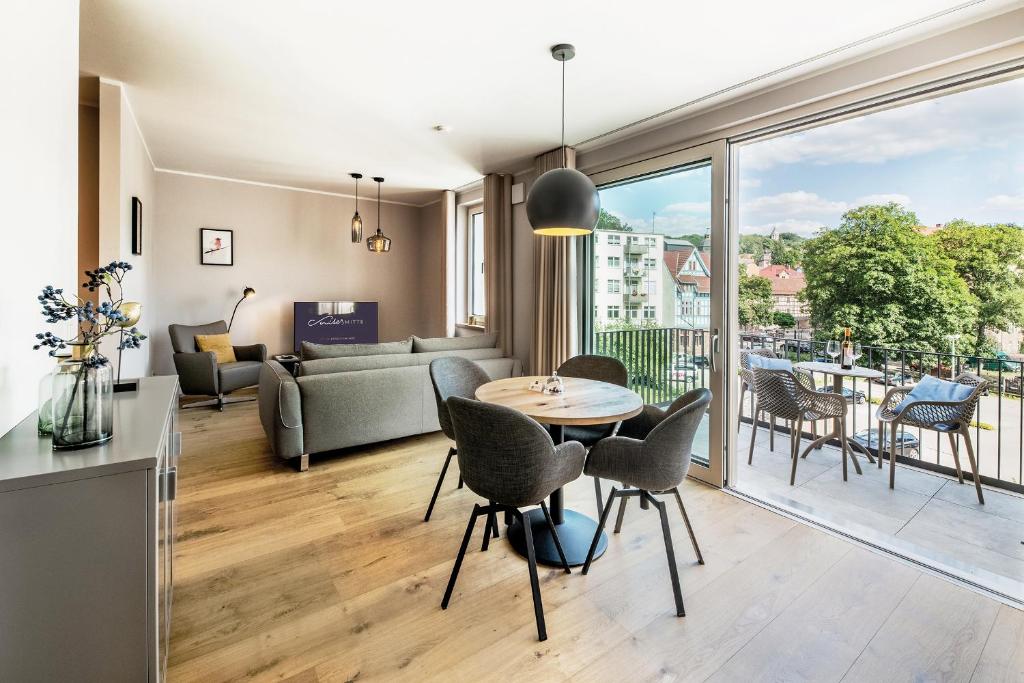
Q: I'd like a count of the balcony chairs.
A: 3